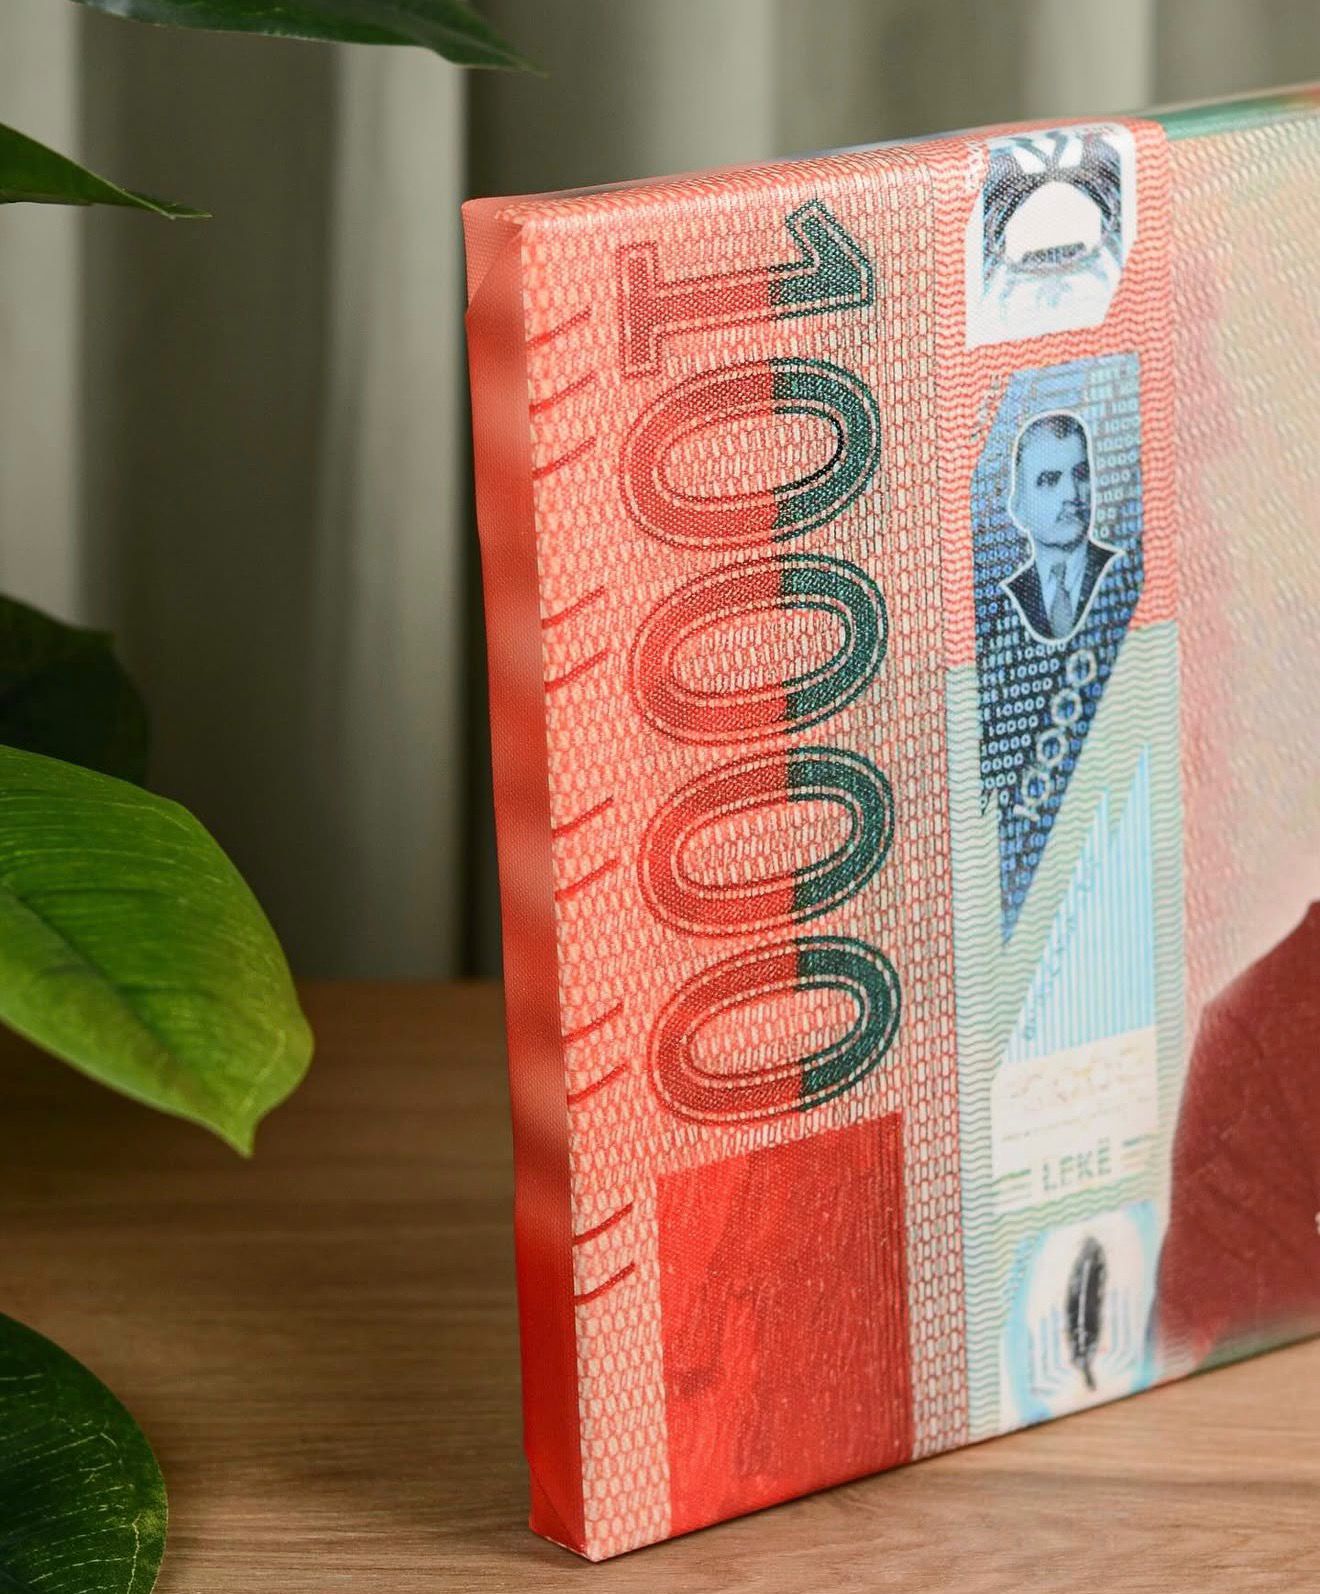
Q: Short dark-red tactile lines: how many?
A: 11